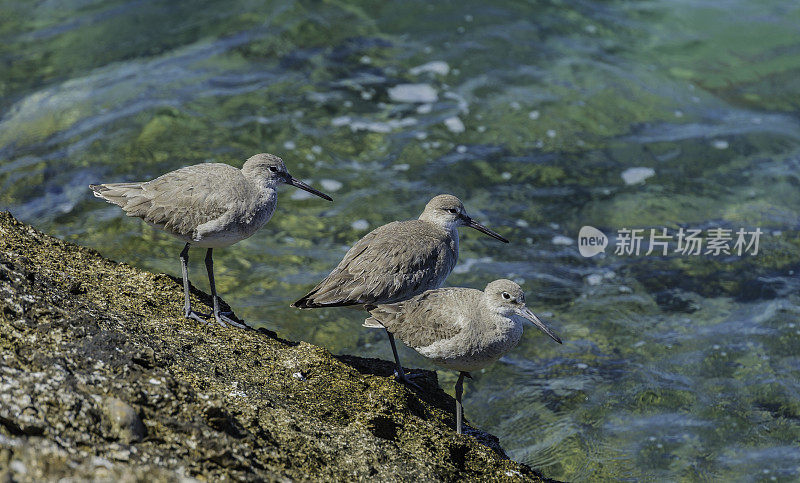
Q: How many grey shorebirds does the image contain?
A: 3